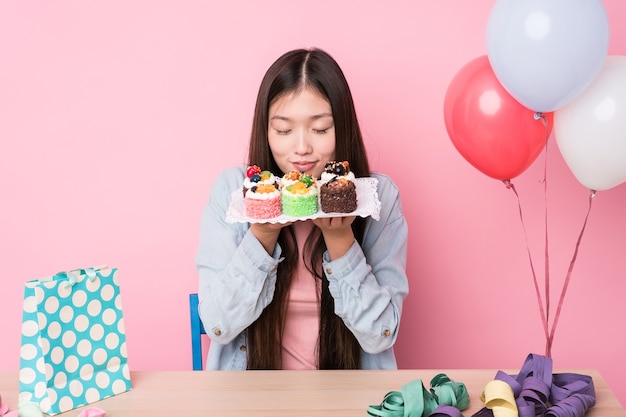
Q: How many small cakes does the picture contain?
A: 6